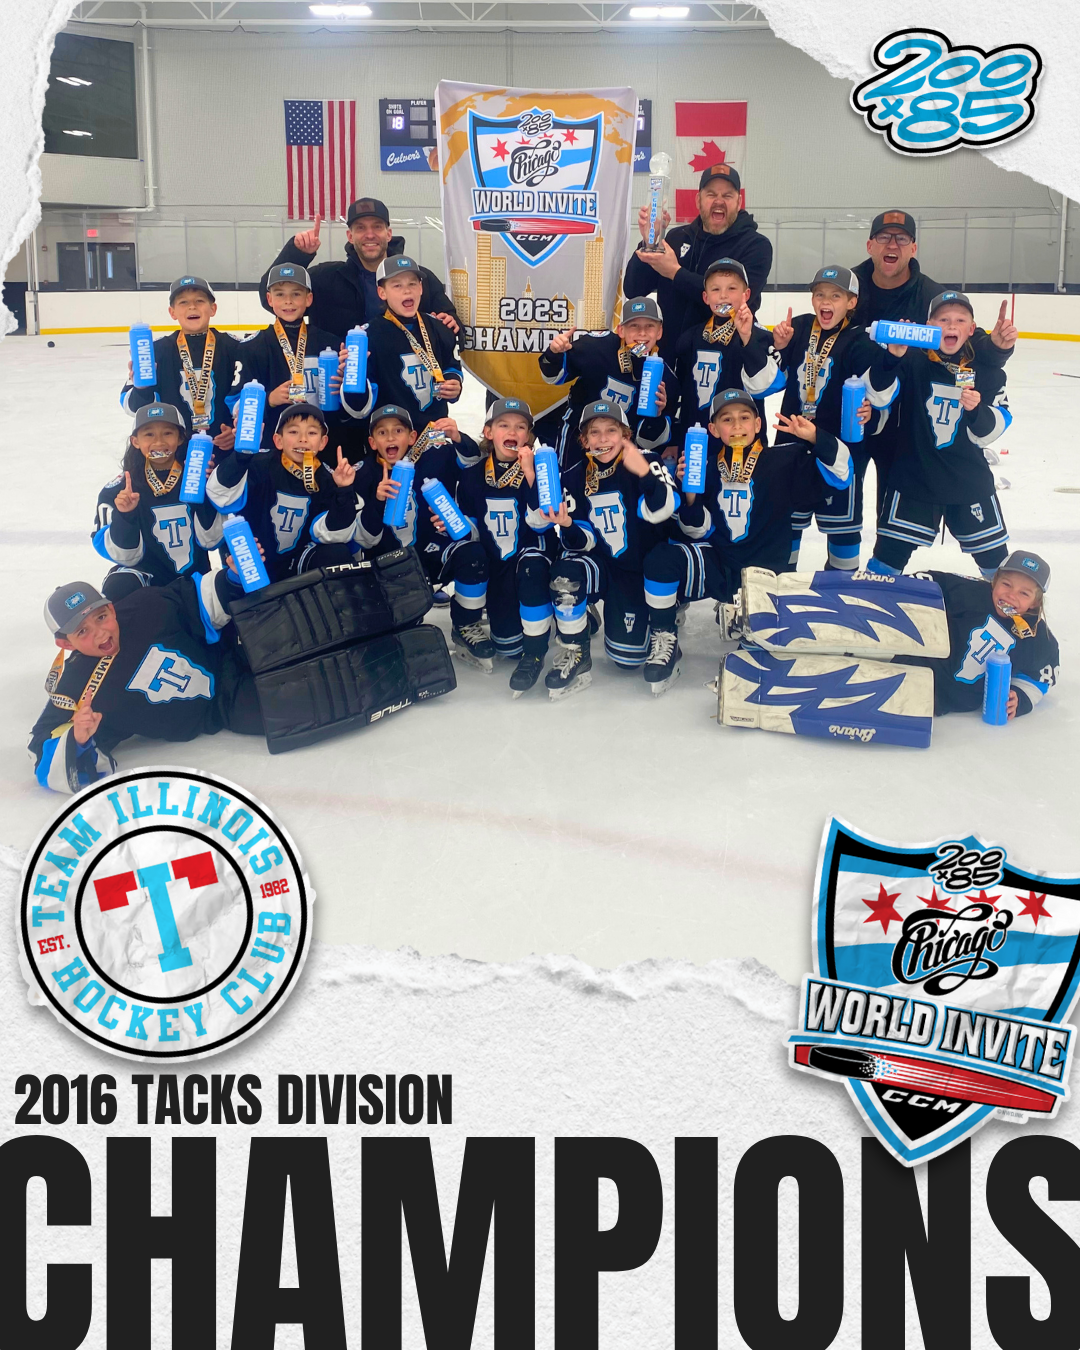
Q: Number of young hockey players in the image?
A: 15